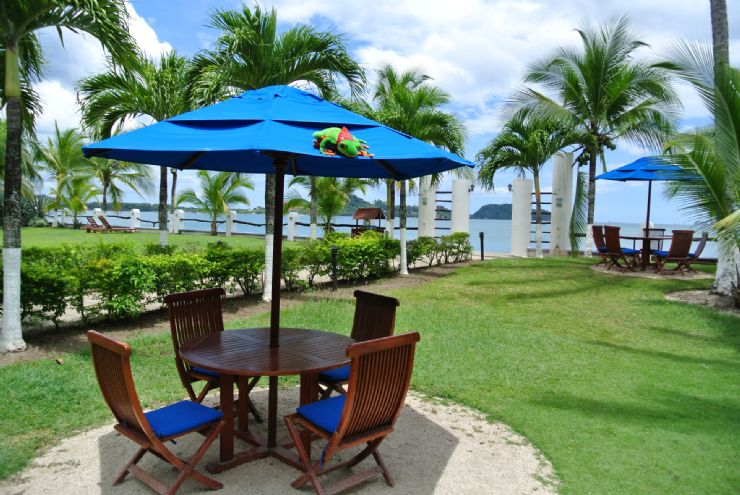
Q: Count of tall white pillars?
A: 4